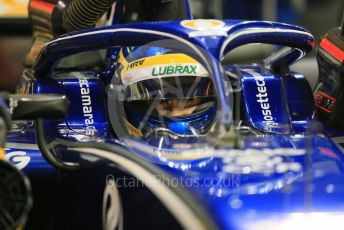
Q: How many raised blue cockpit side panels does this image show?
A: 2